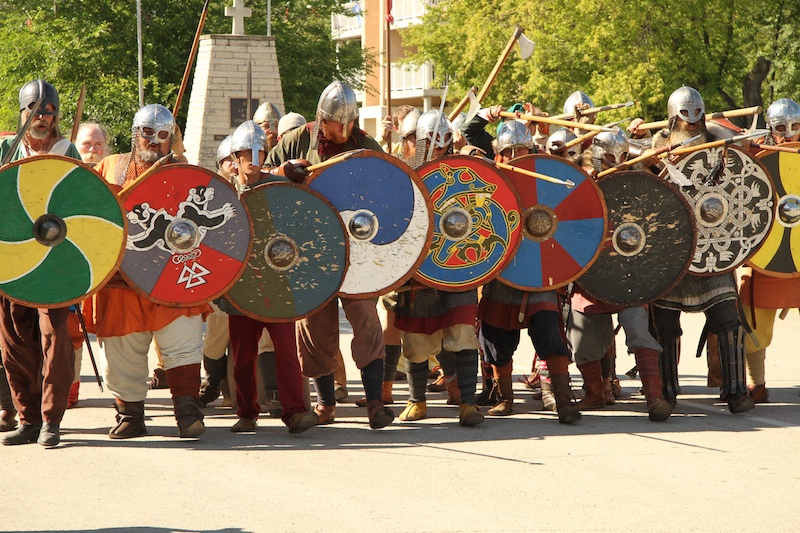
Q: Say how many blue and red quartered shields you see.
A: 1